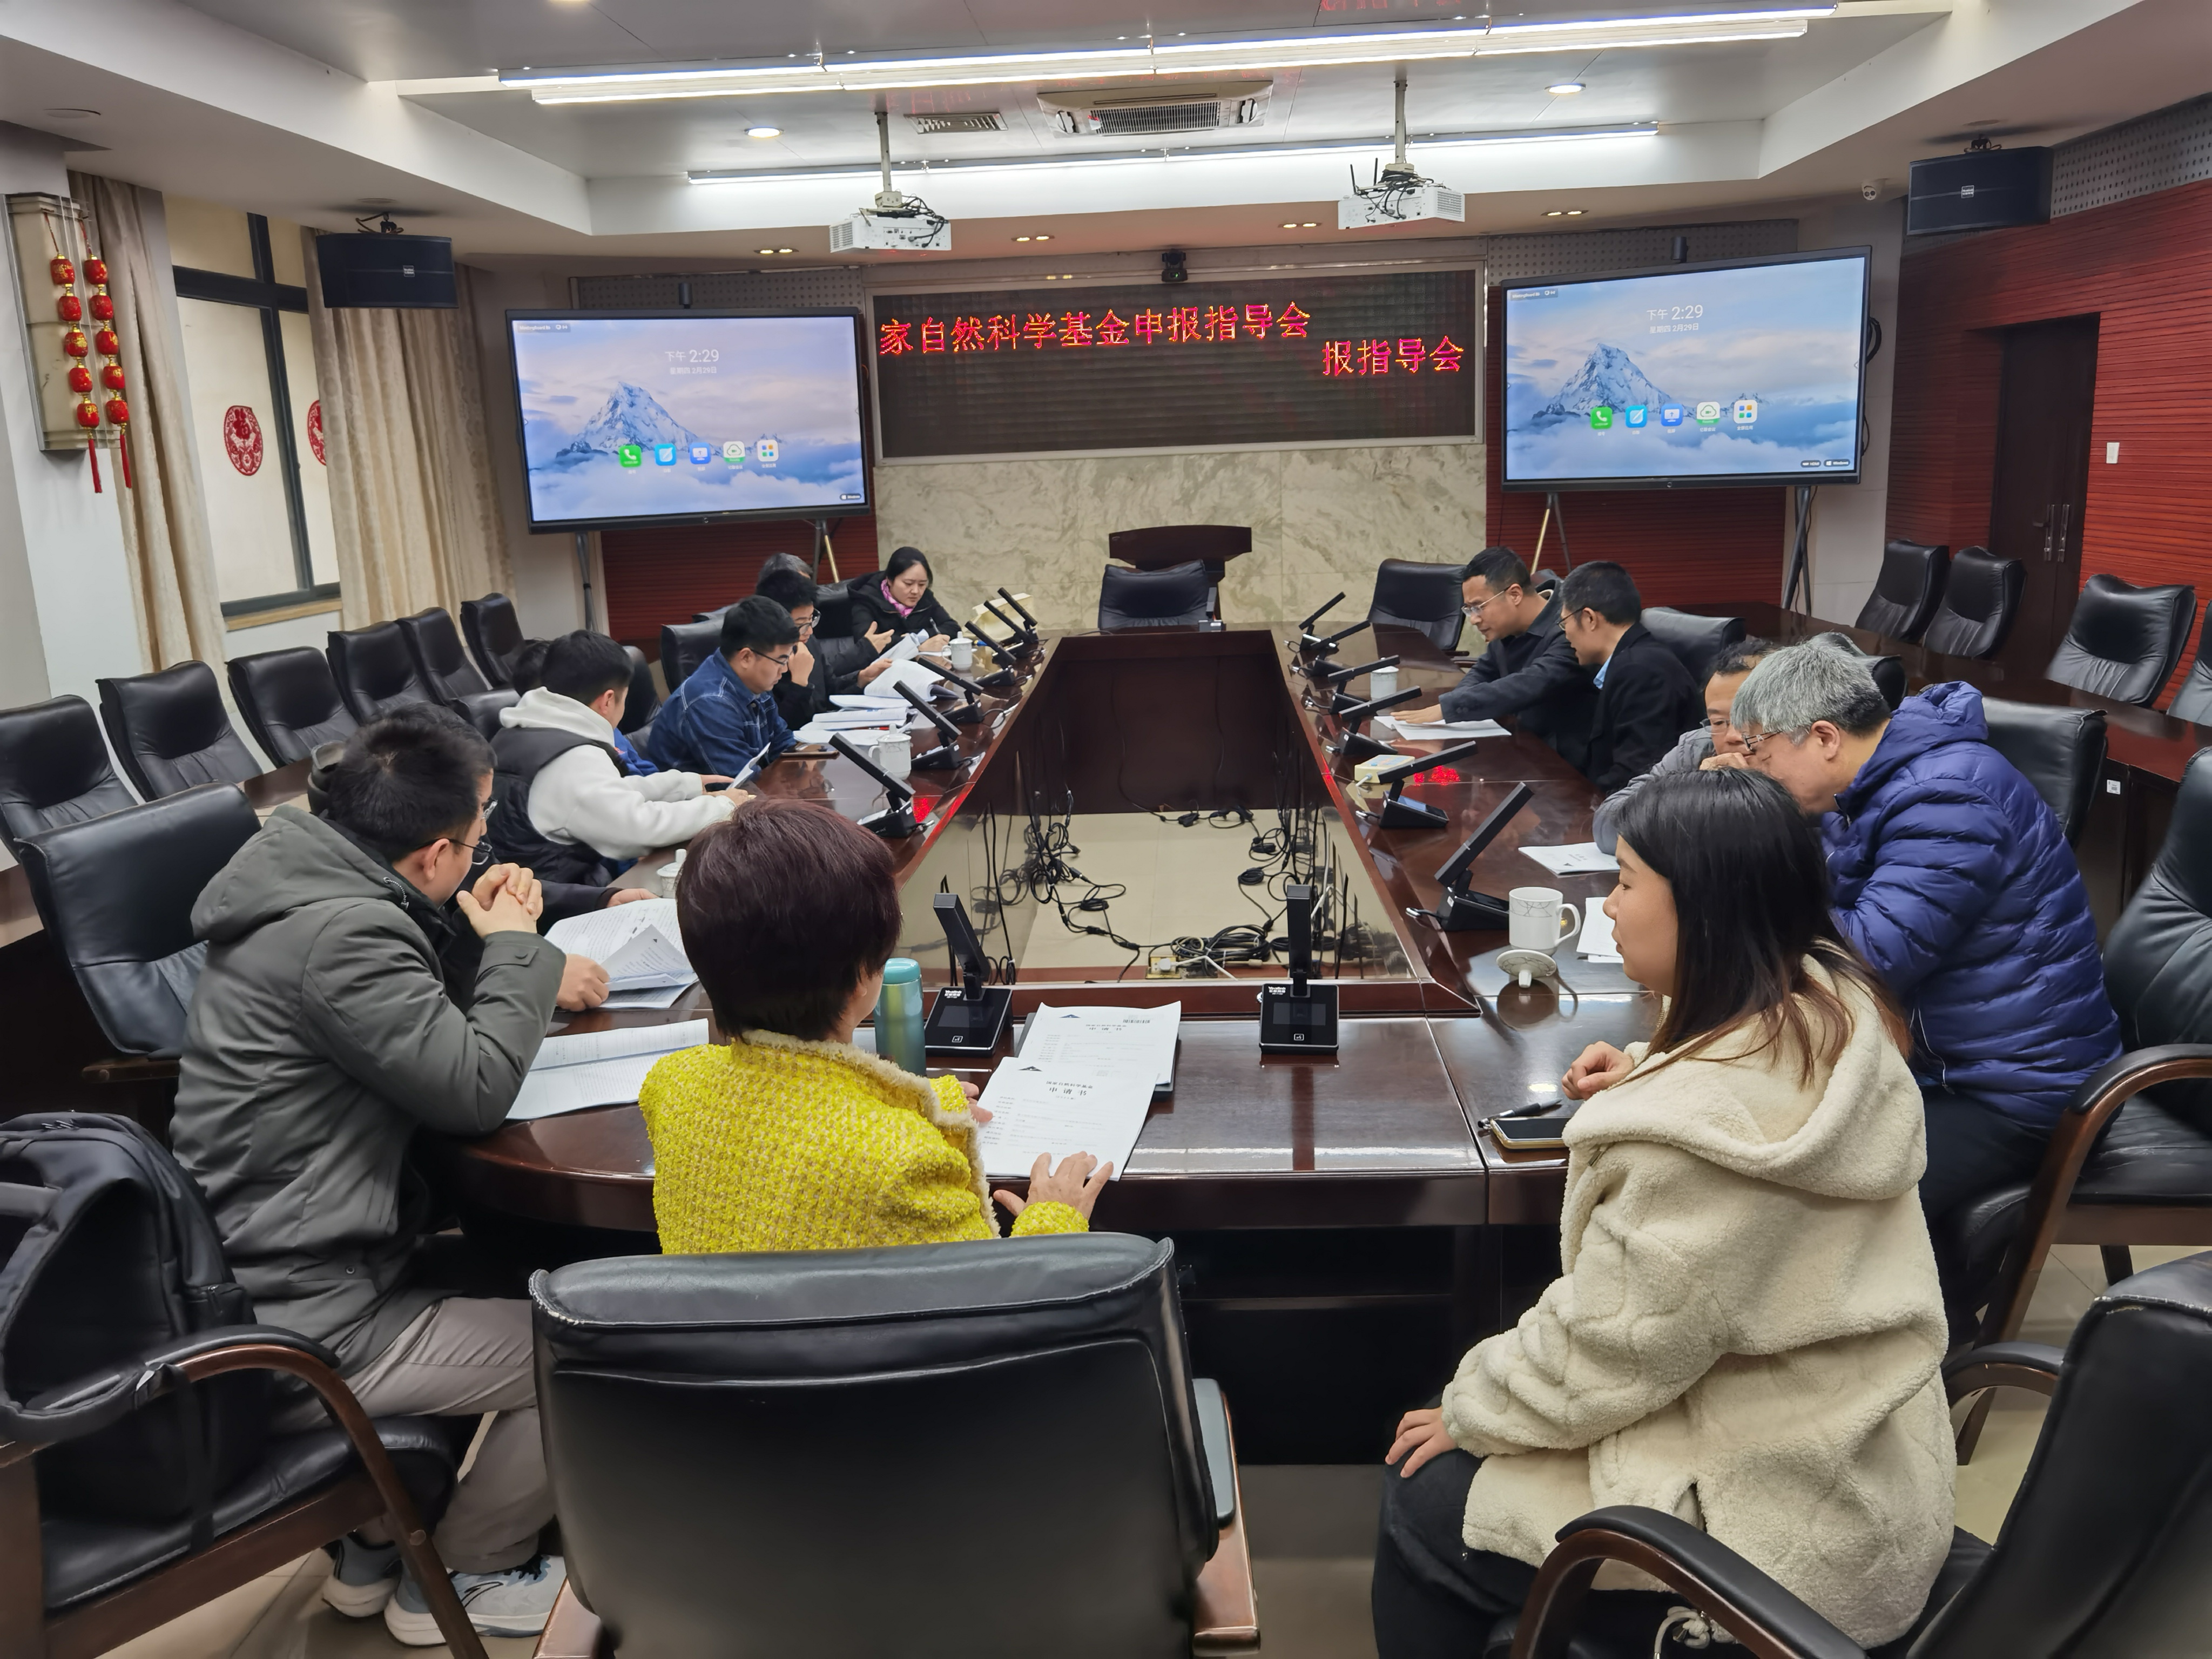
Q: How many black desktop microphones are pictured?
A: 15